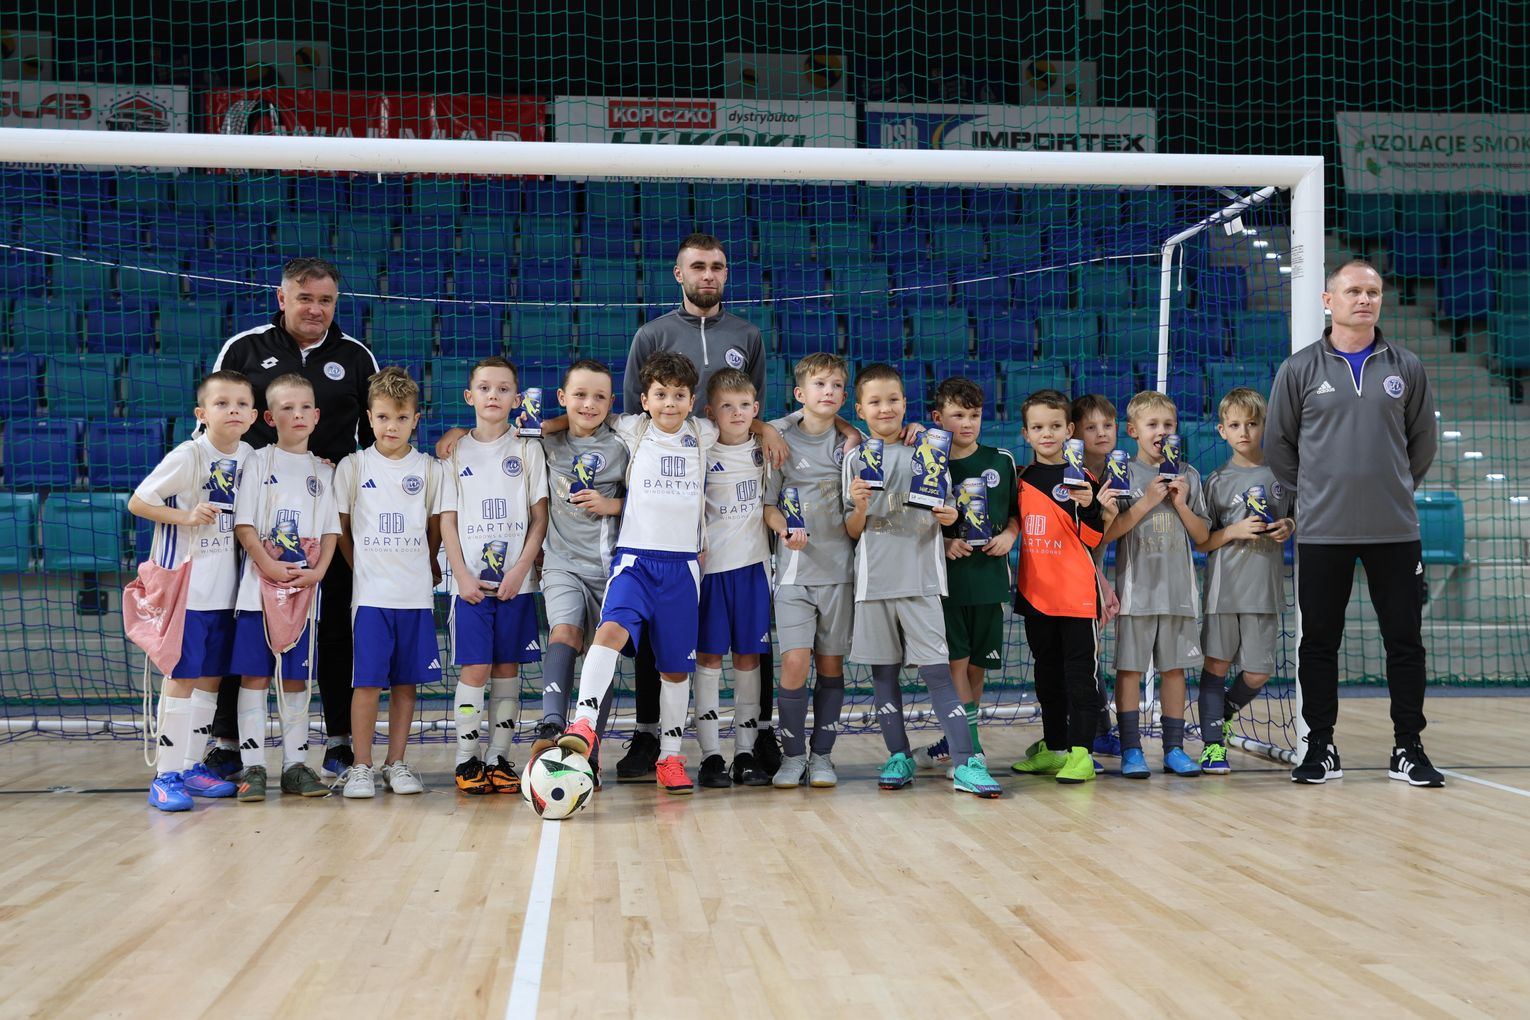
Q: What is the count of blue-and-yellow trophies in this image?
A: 14